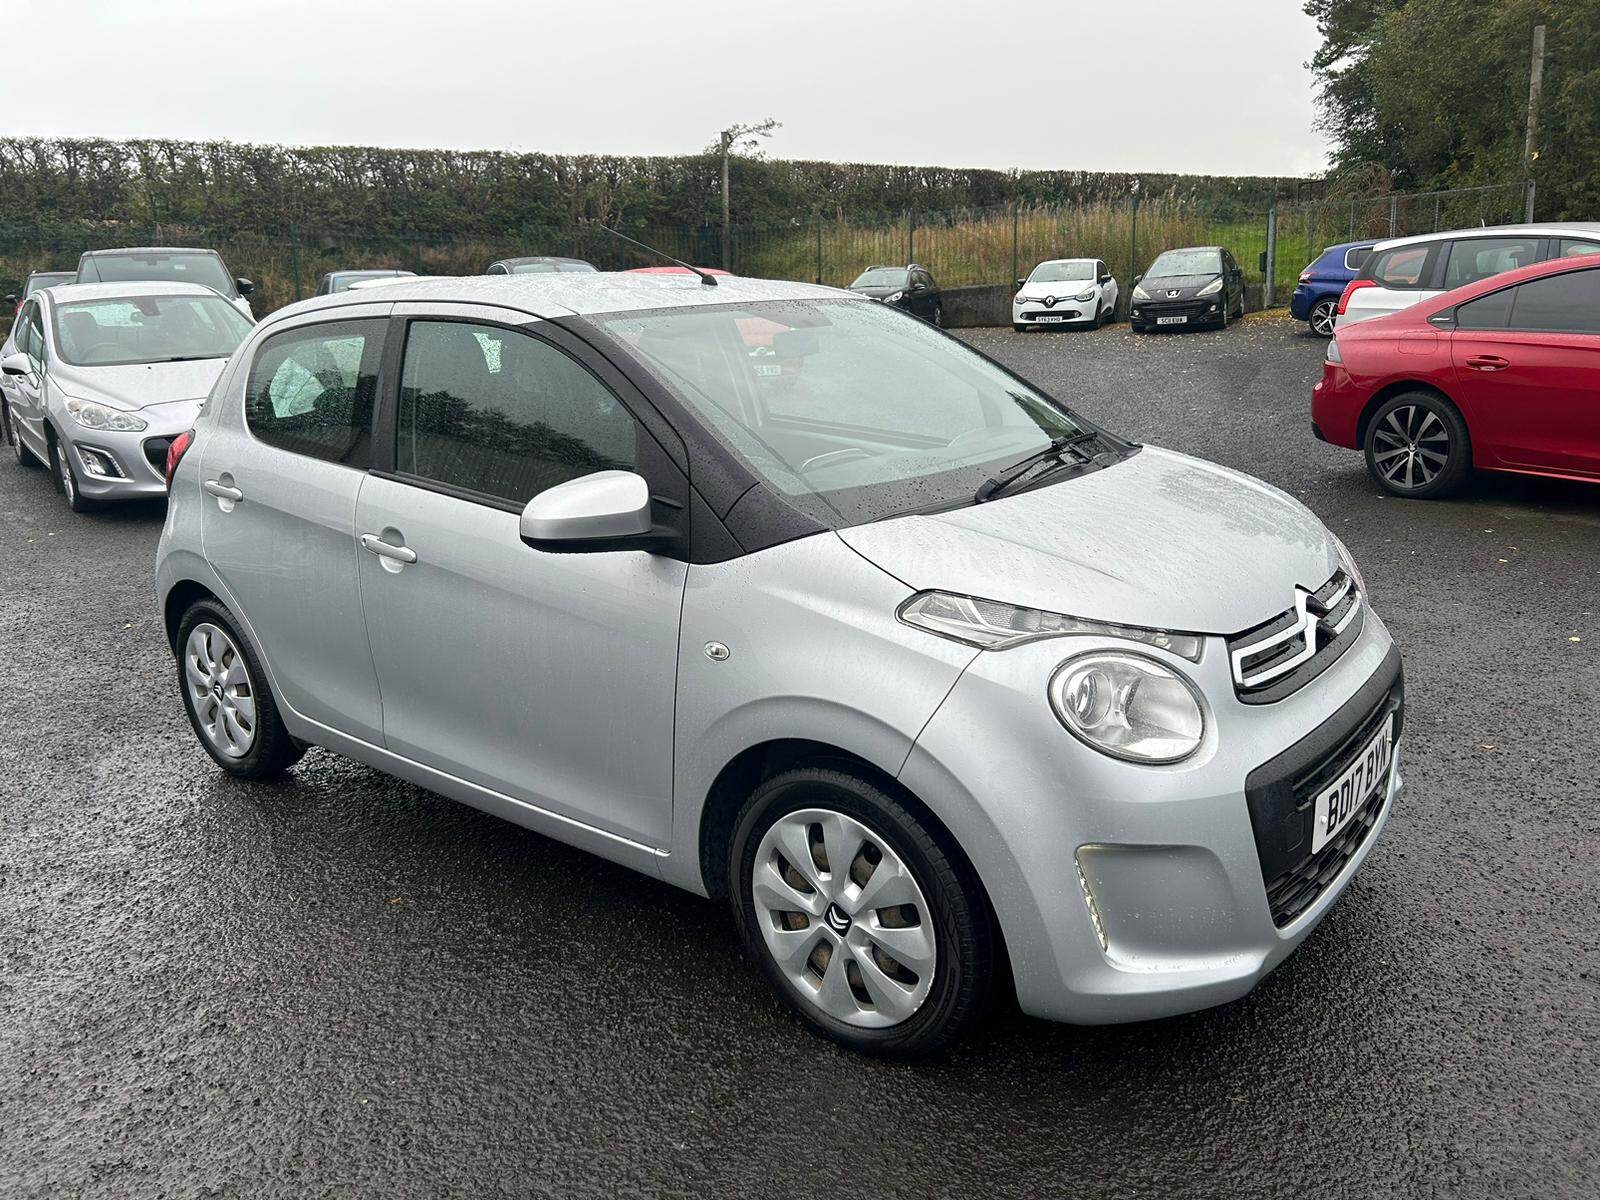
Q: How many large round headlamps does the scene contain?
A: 1